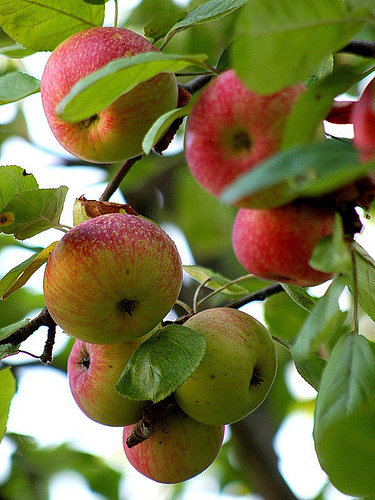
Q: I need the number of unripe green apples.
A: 1